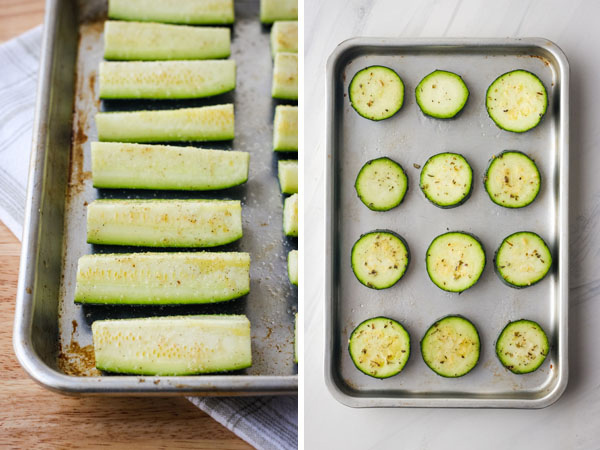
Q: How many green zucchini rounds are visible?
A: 12